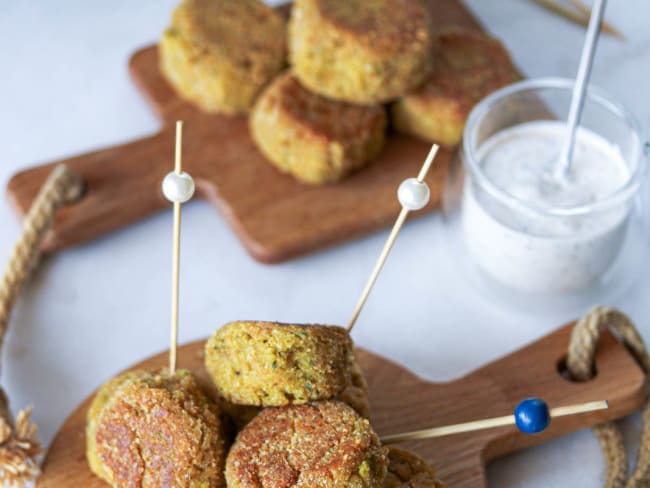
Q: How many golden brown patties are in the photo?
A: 9